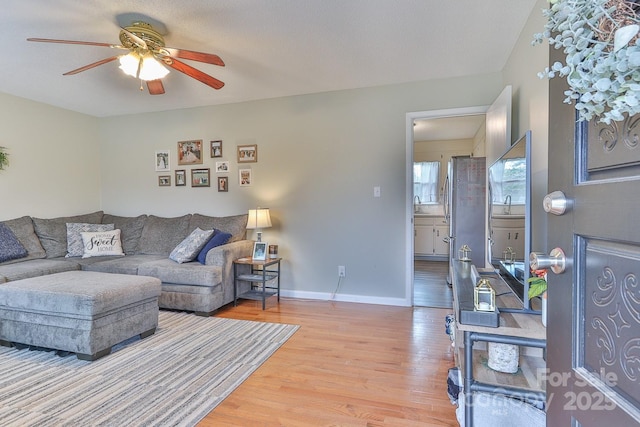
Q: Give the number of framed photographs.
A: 12